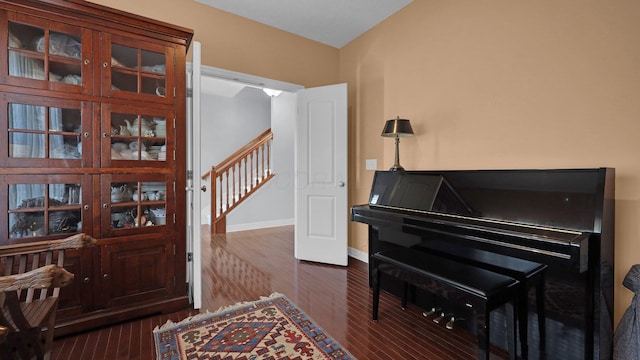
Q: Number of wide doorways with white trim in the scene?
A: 1